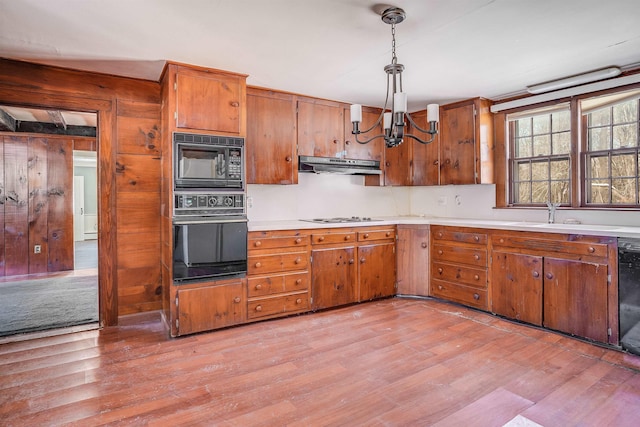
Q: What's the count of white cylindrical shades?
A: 4